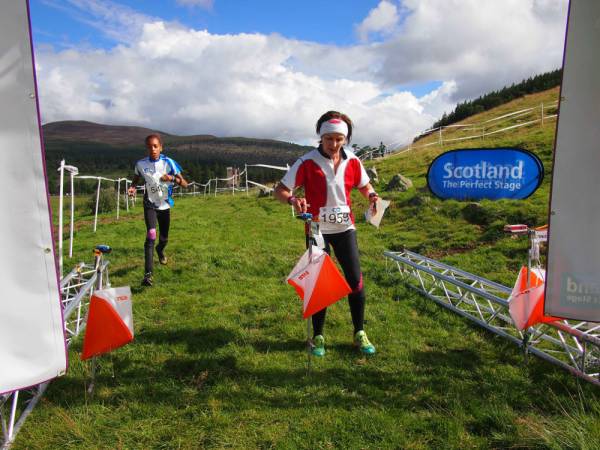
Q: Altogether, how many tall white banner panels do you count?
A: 2